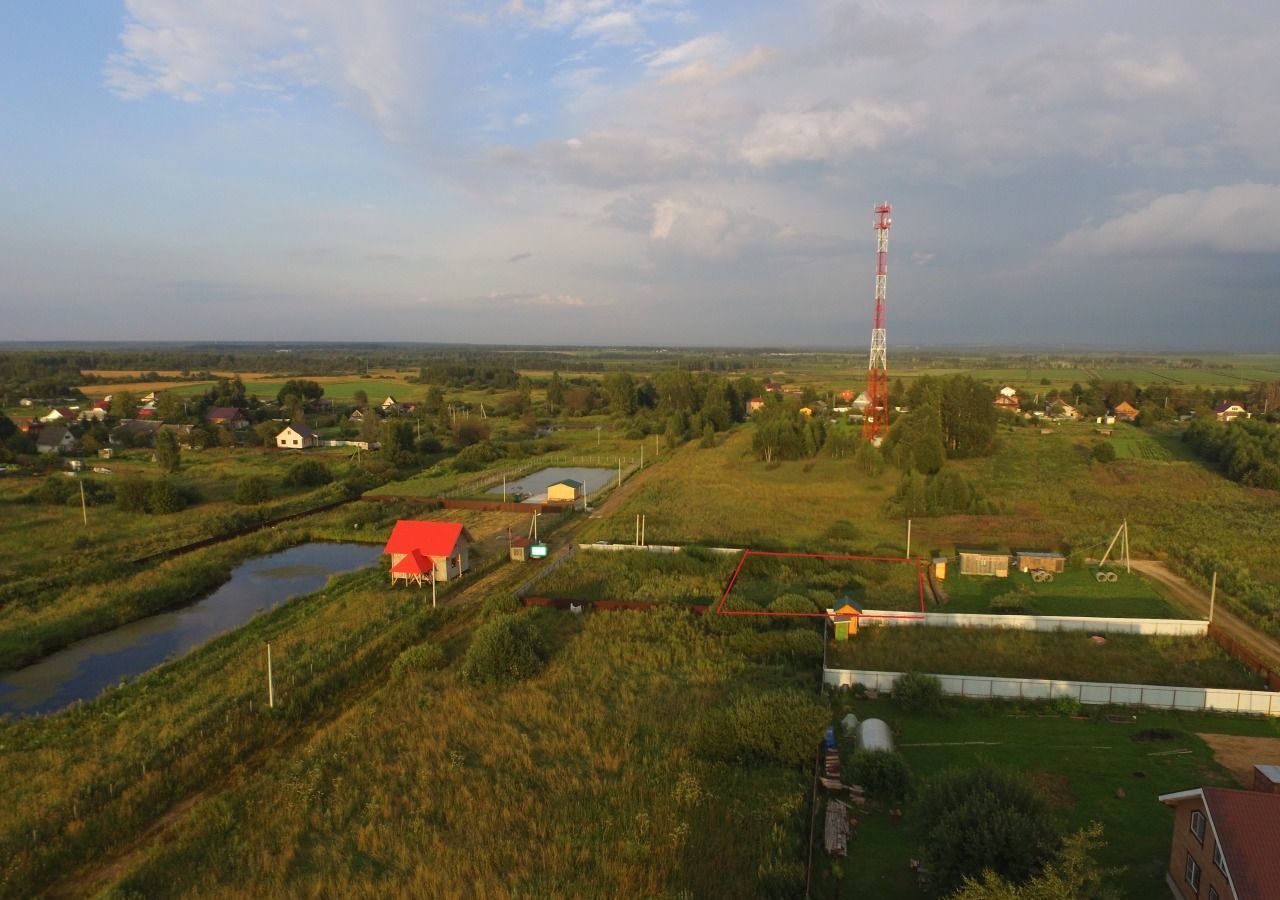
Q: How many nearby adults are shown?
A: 0